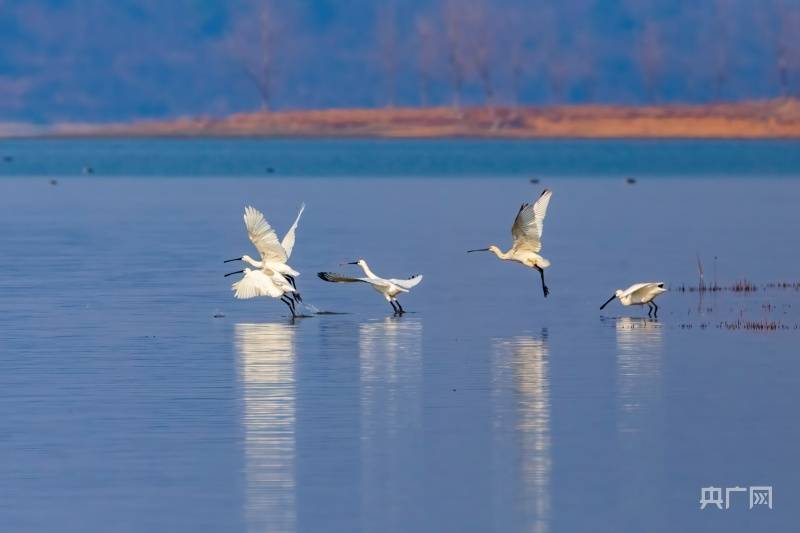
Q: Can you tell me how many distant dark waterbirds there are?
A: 6